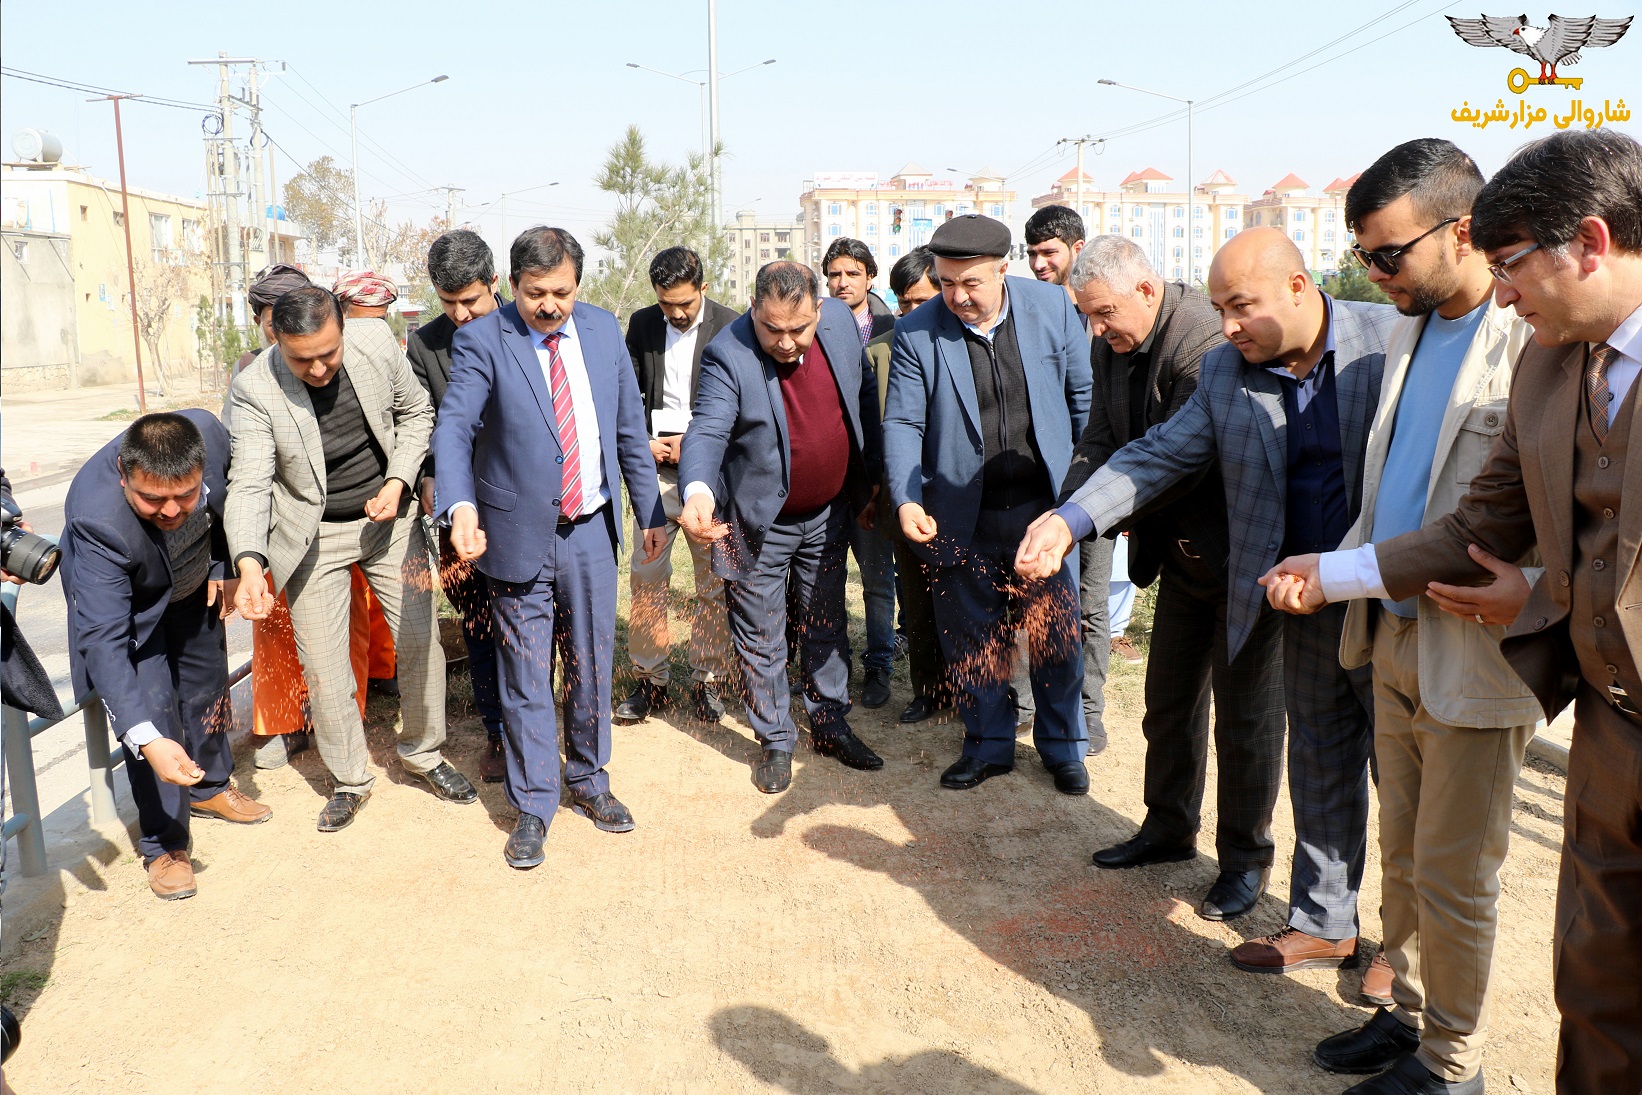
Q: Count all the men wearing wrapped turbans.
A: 2